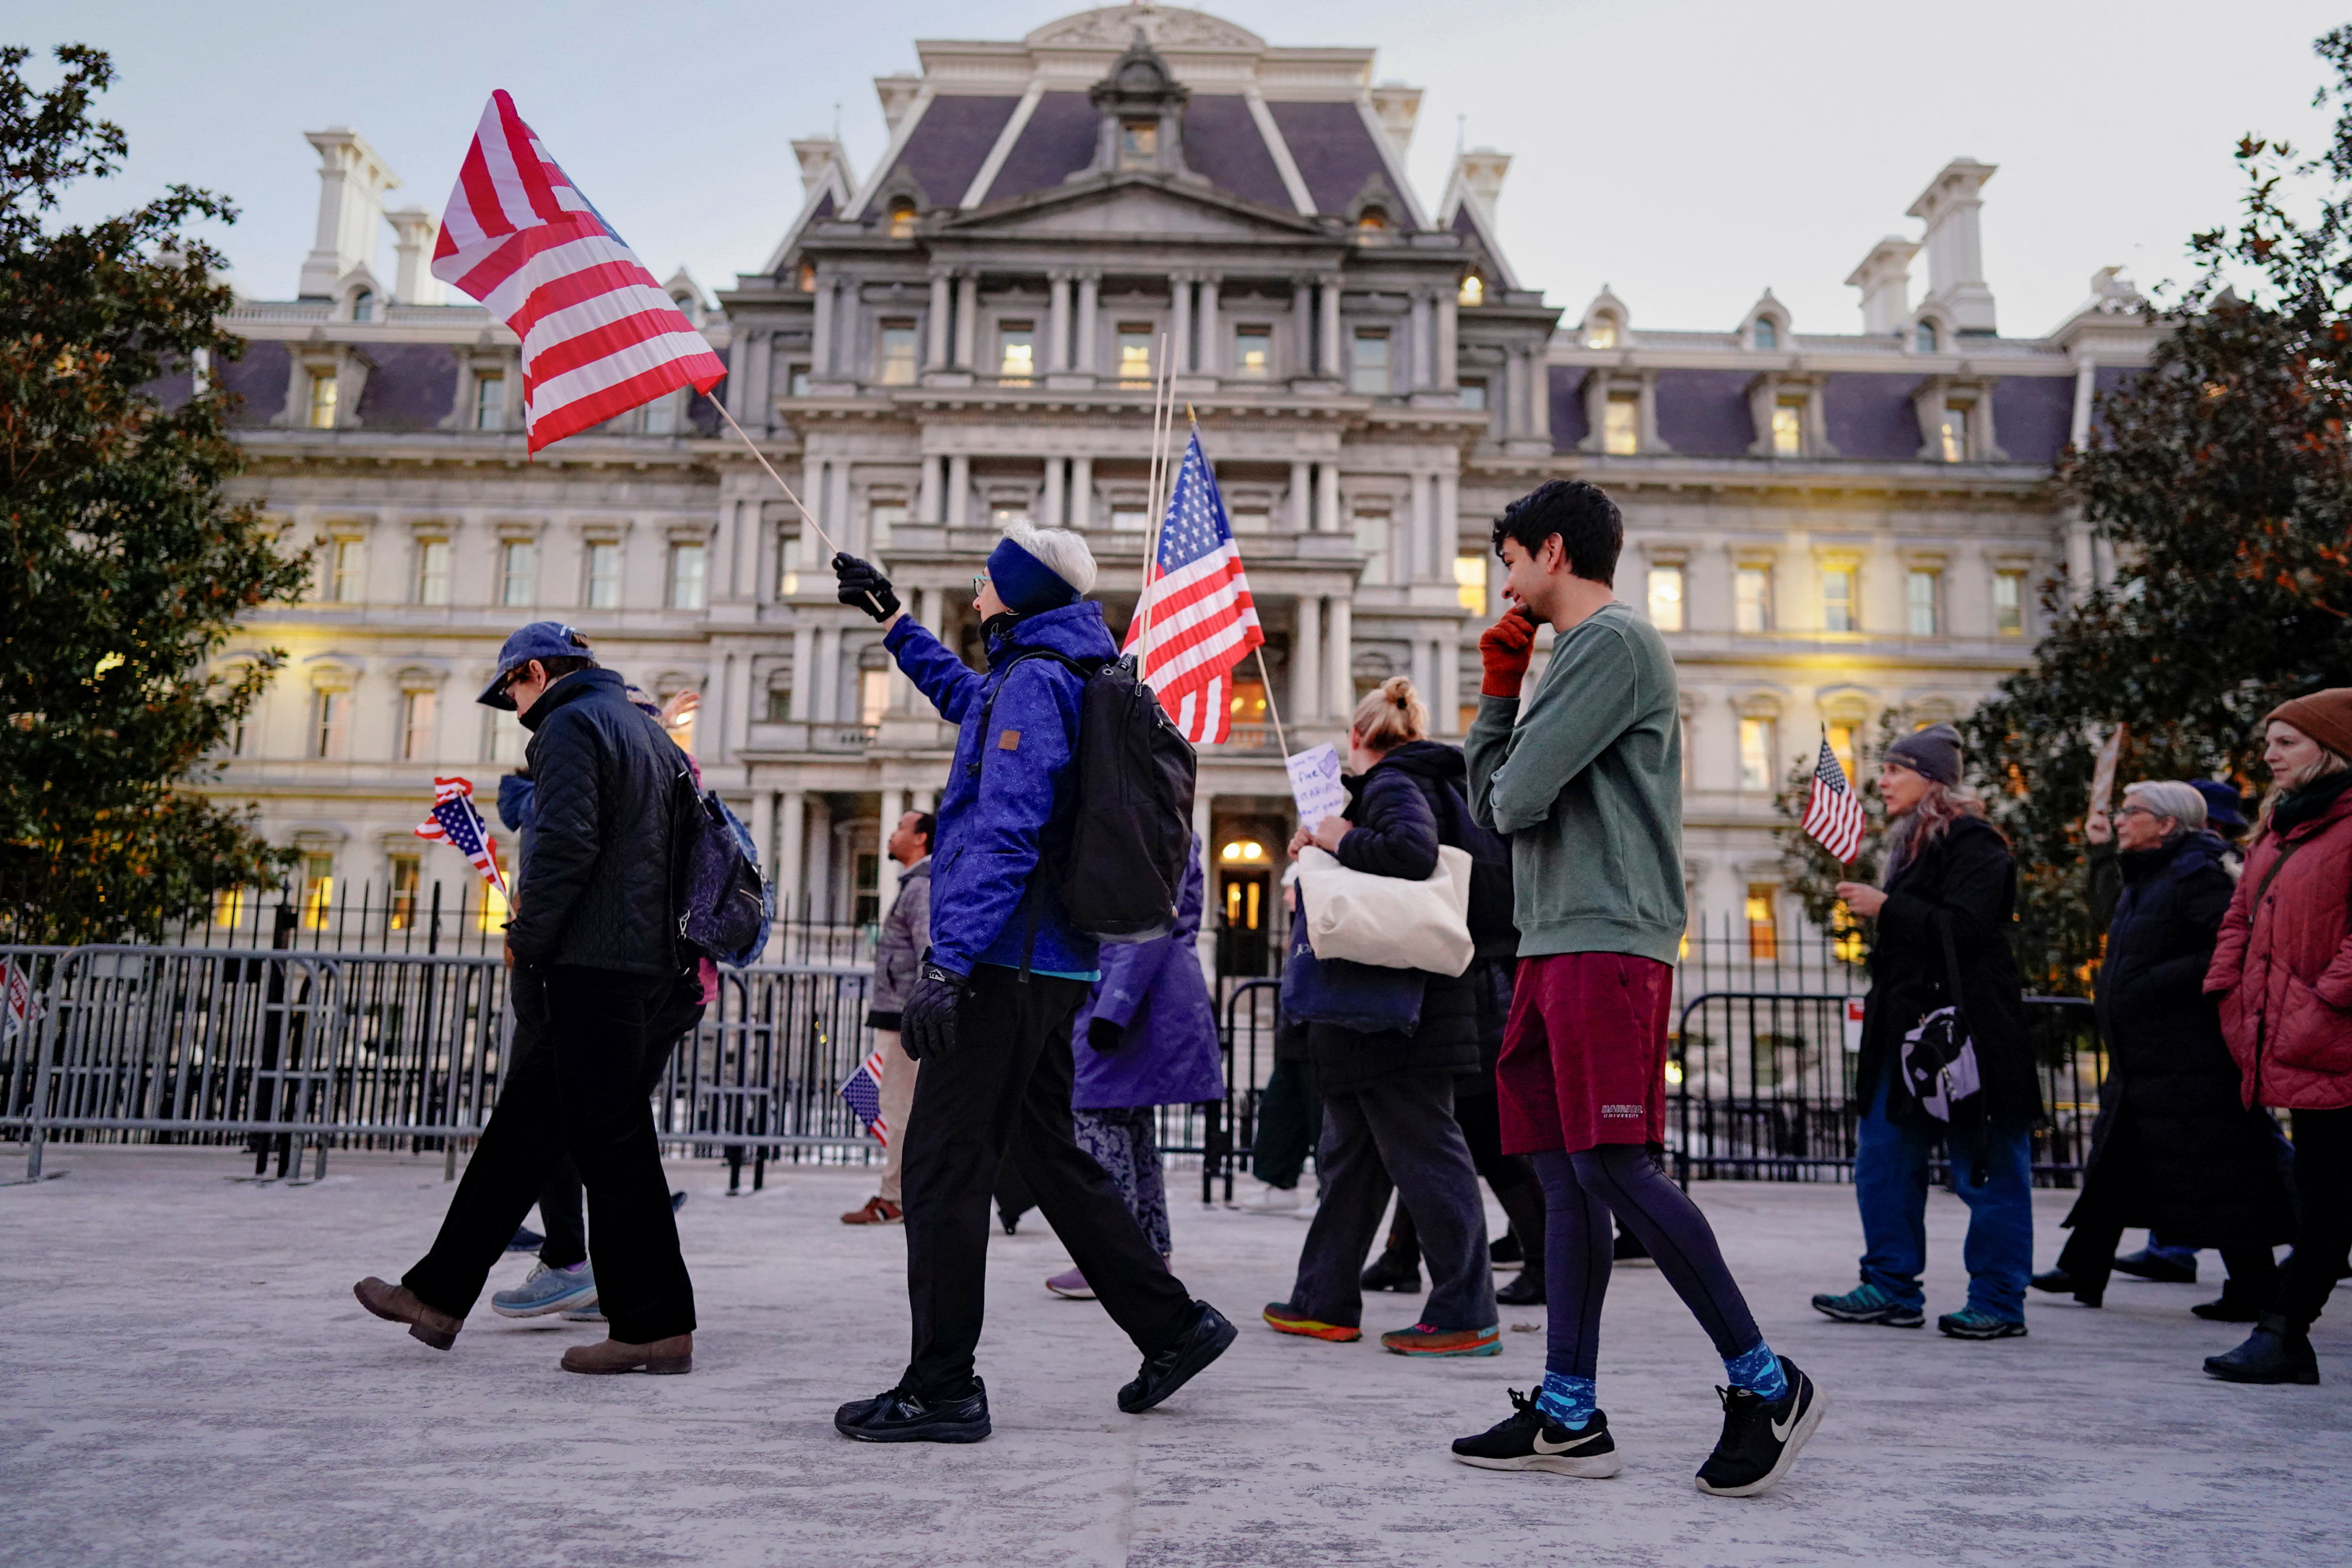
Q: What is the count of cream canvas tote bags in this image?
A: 1